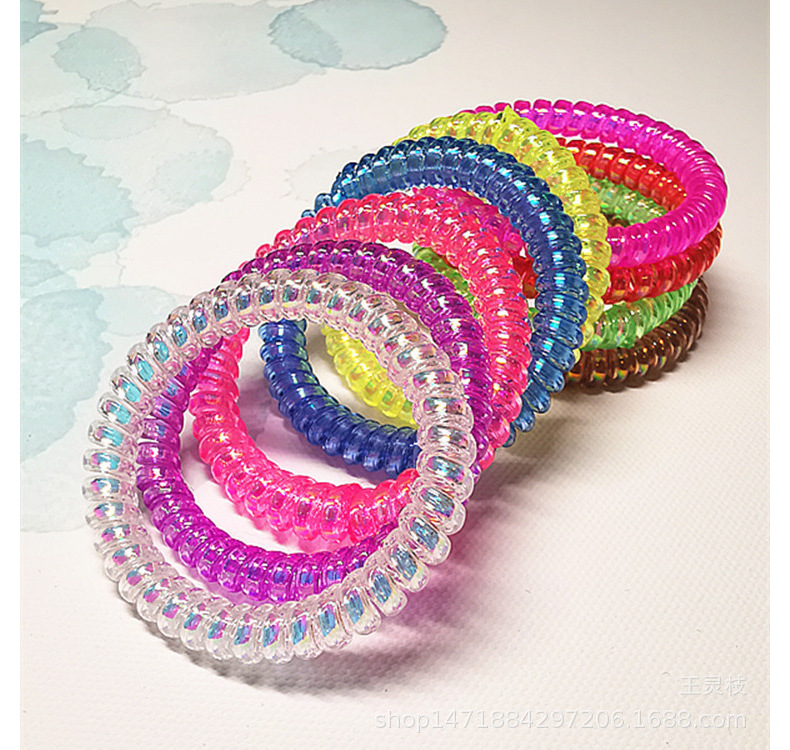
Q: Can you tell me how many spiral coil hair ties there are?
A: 9